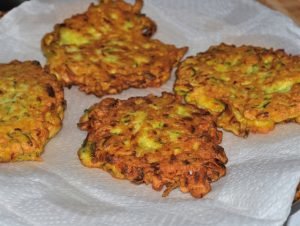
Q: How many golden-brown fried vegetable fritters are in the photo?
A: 4